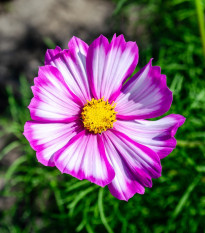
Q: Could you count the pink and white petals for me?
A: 8